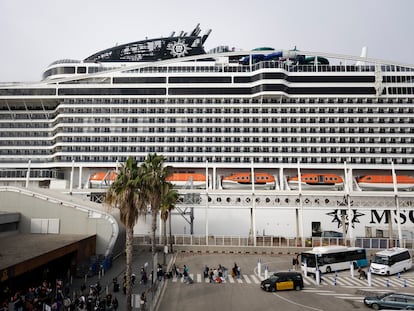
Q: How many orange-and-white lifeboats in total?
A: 5